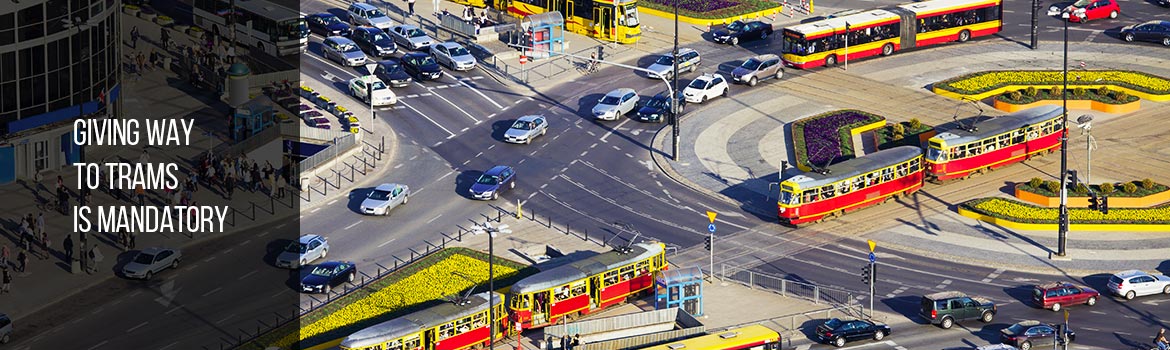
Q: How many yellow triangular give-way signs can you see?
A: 2